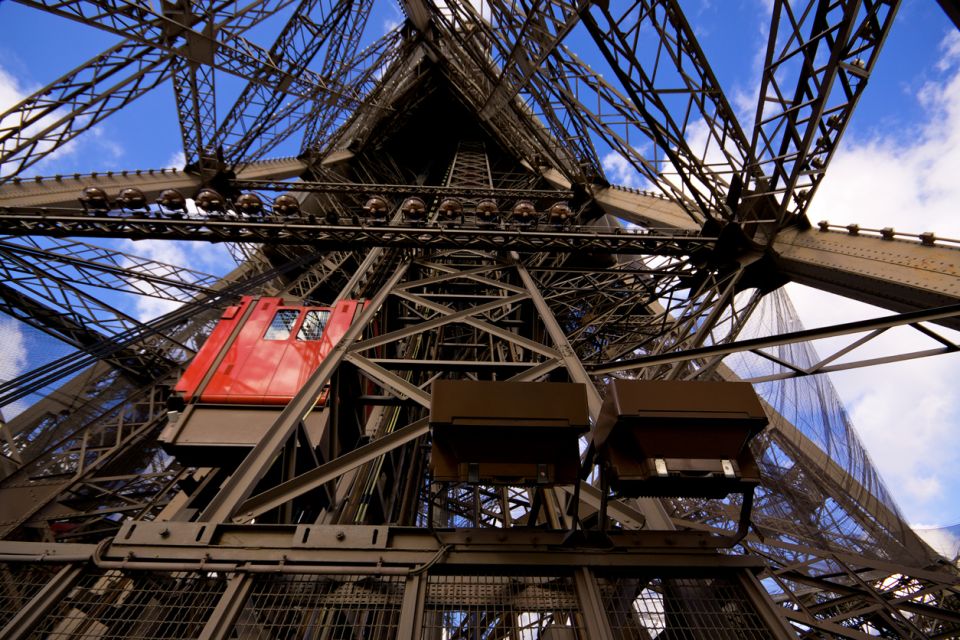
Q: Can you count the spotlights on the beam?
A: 12